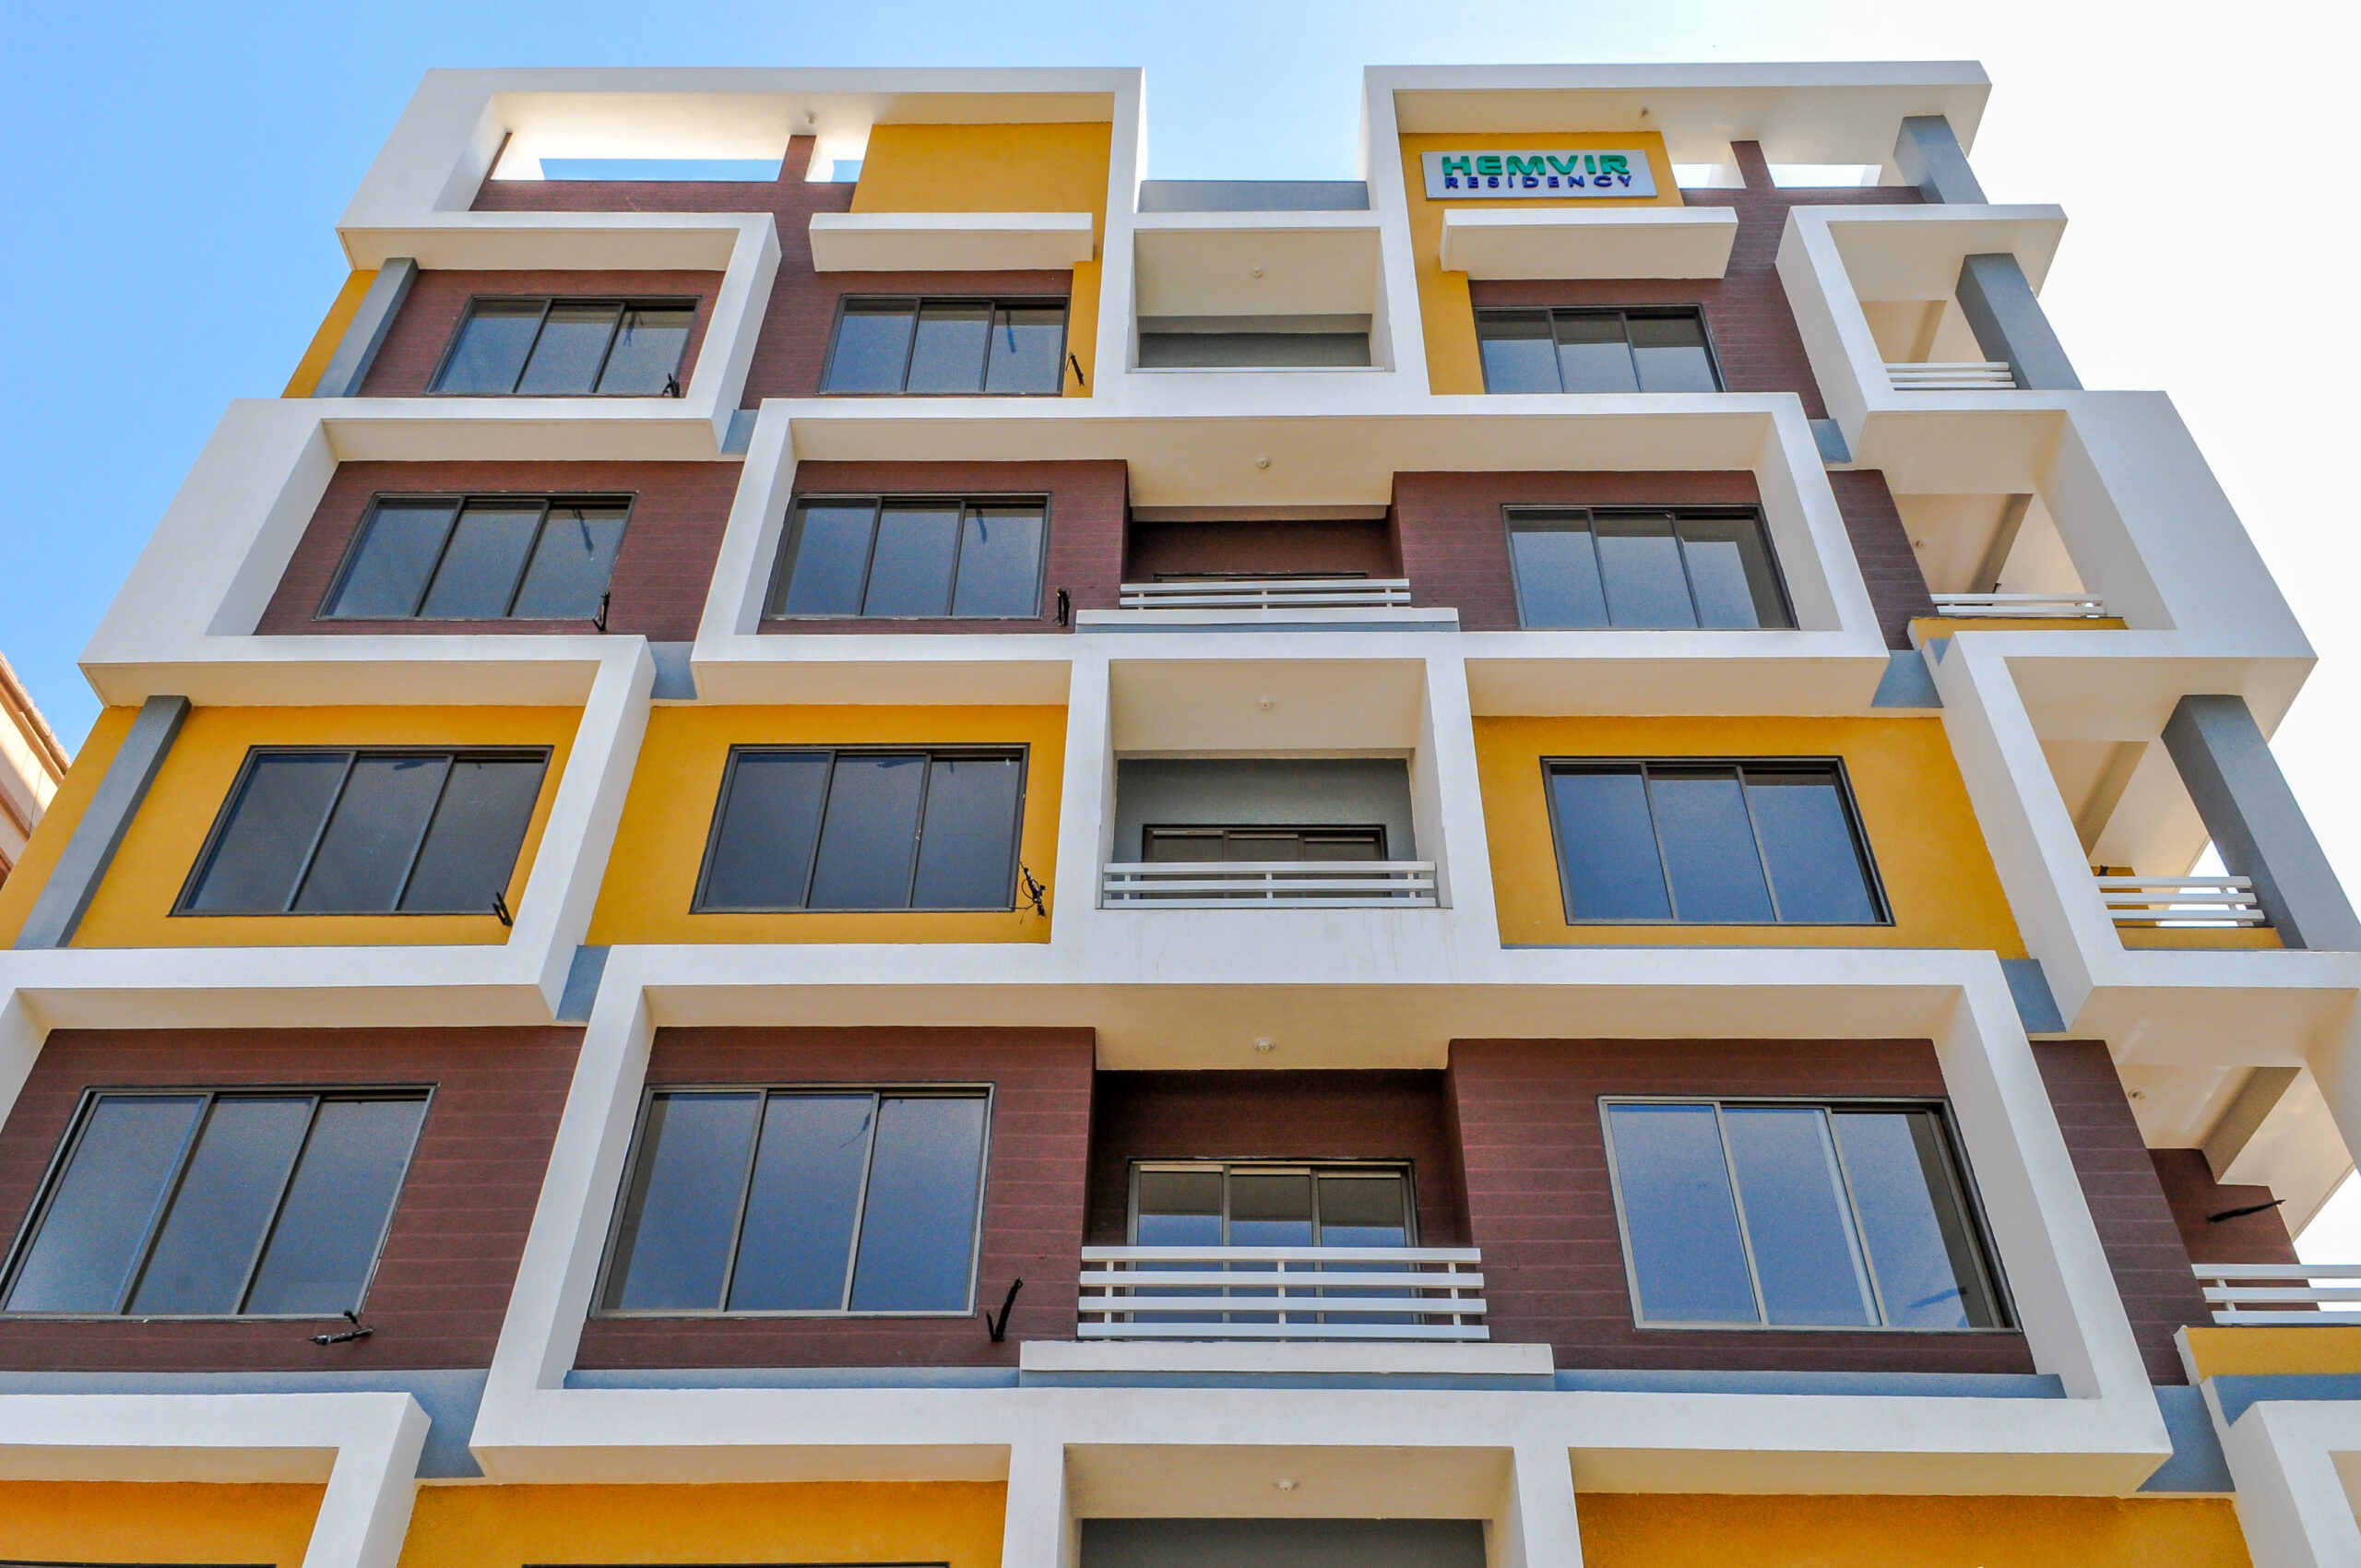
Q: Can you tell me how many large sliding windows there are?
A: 12